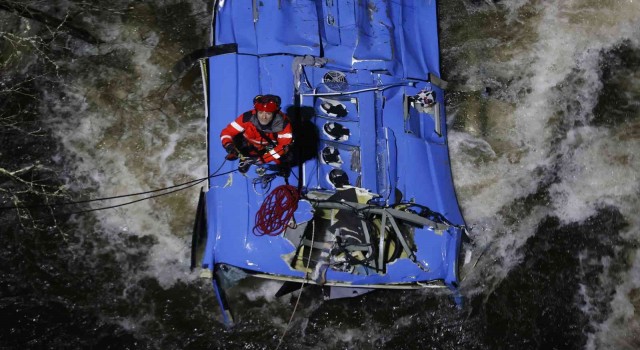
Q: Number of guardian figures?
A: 1